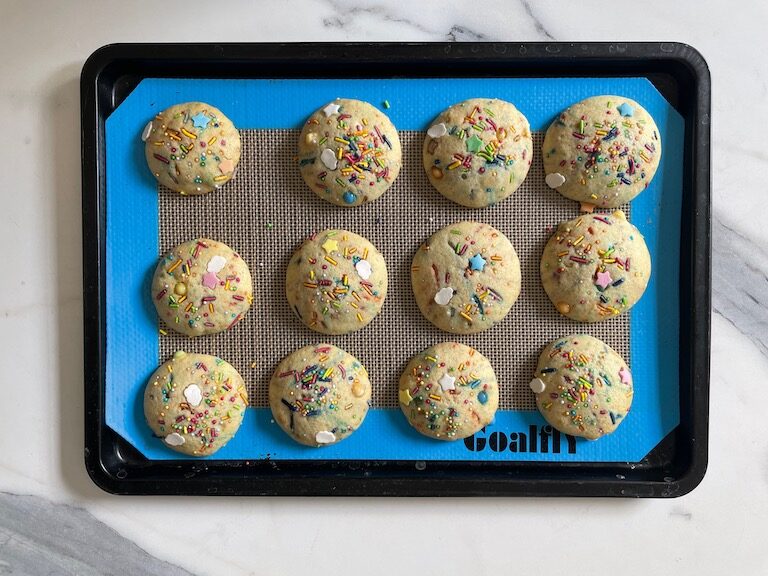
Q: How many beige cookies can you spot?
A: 12